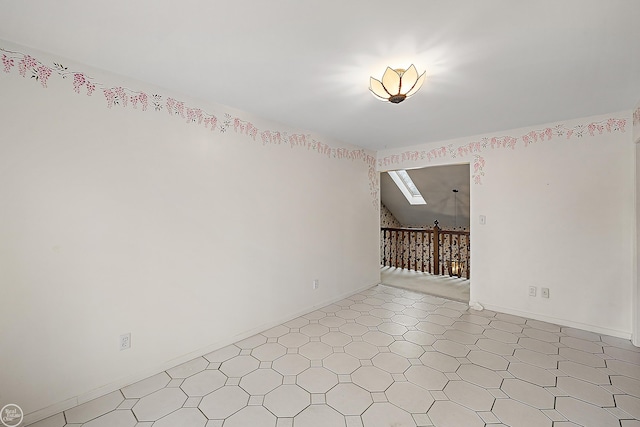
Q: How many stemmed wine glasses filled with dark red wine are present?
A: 0